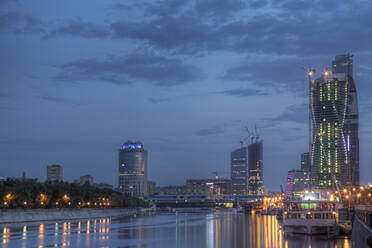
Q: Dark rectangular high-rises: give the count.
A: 2